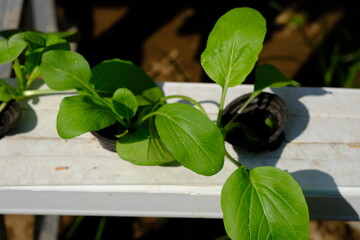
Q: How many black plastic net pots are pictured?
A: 3